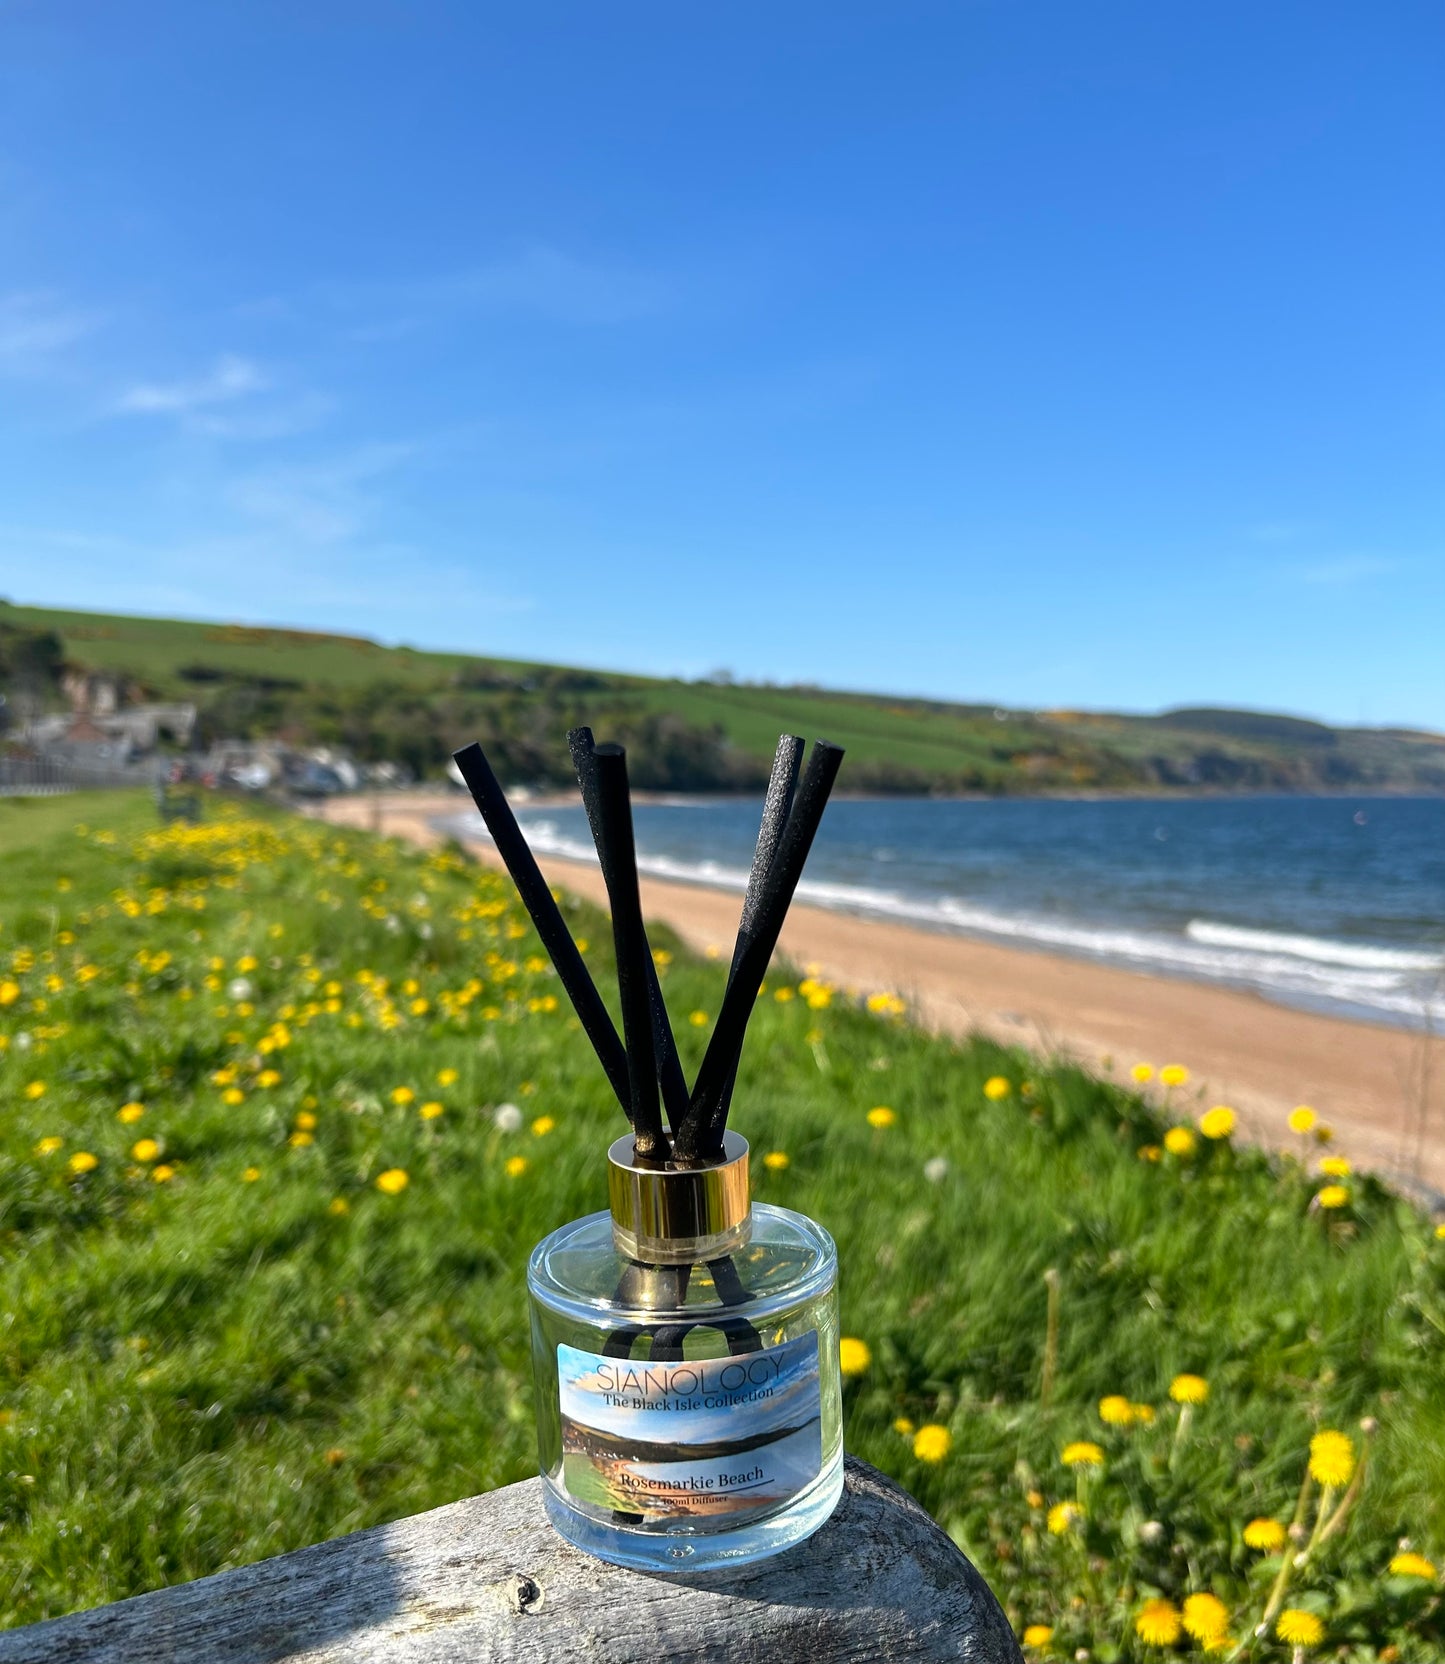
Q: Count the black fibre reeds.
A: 5